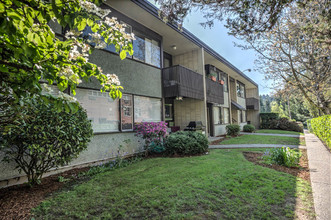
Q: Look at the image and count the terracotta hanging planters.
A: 2